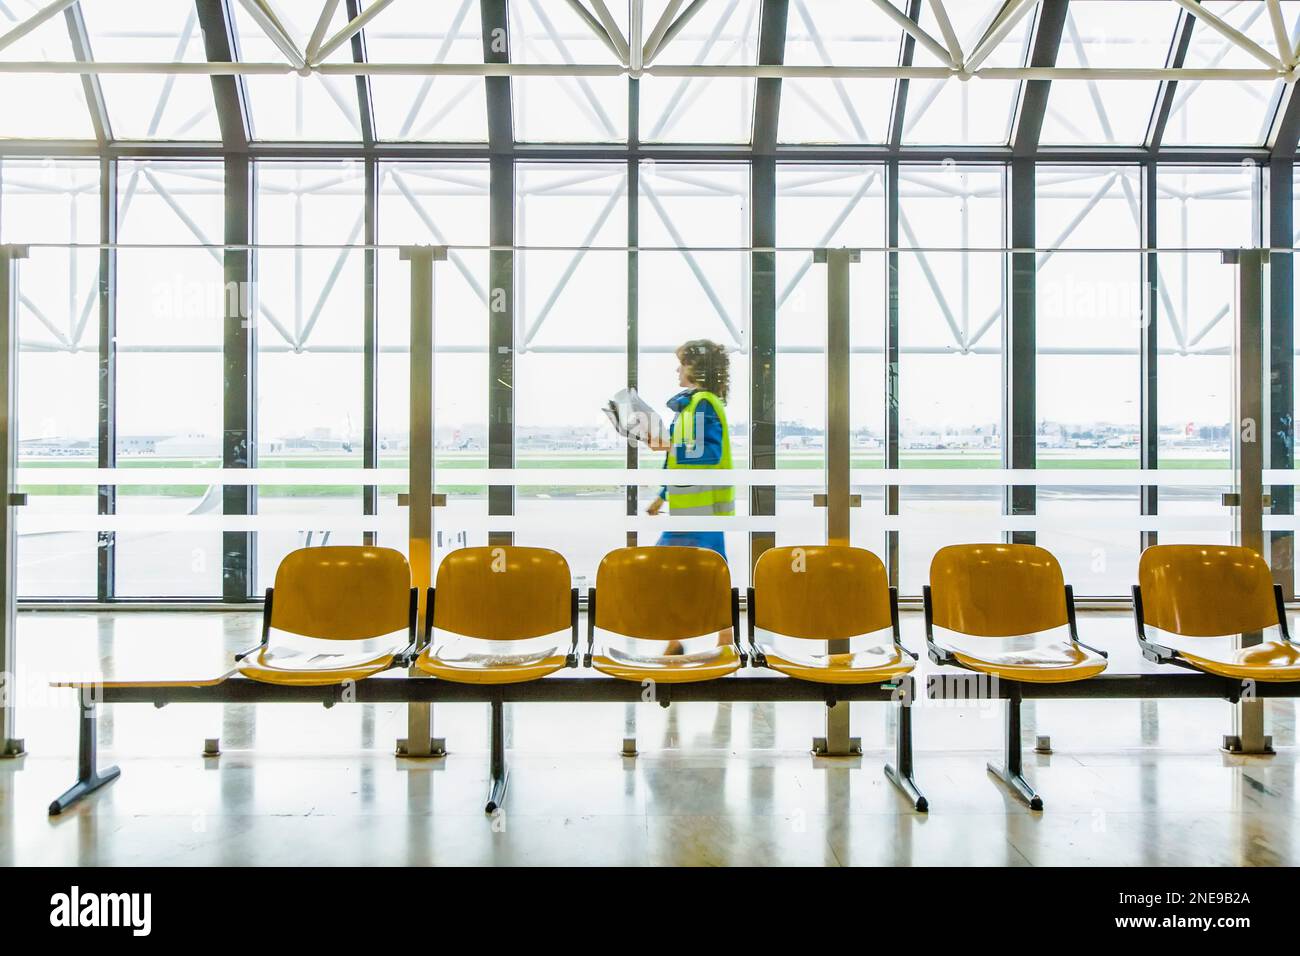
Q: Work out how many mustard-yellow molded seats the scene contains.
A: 6